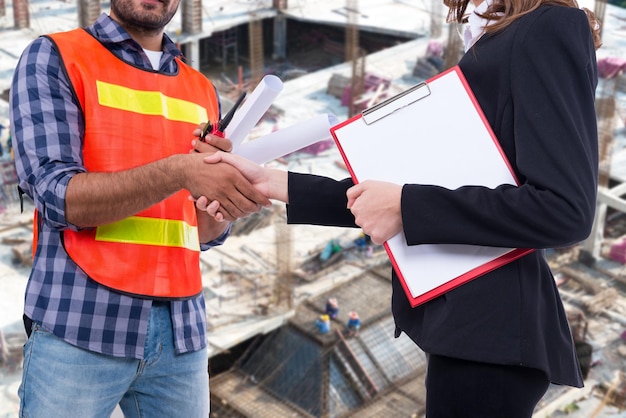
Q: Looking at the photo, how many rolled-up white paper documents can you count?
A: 2